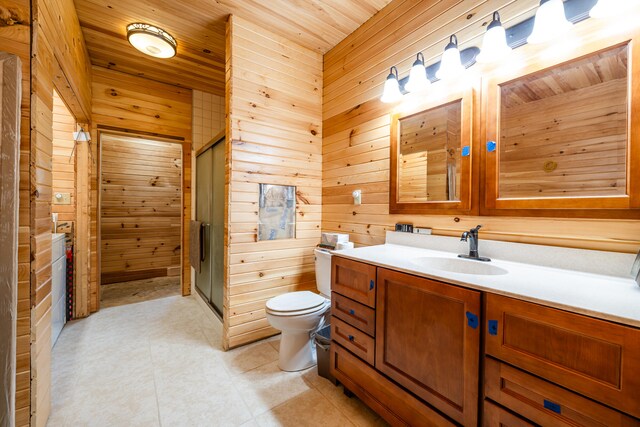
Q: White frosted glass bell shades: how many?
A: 6